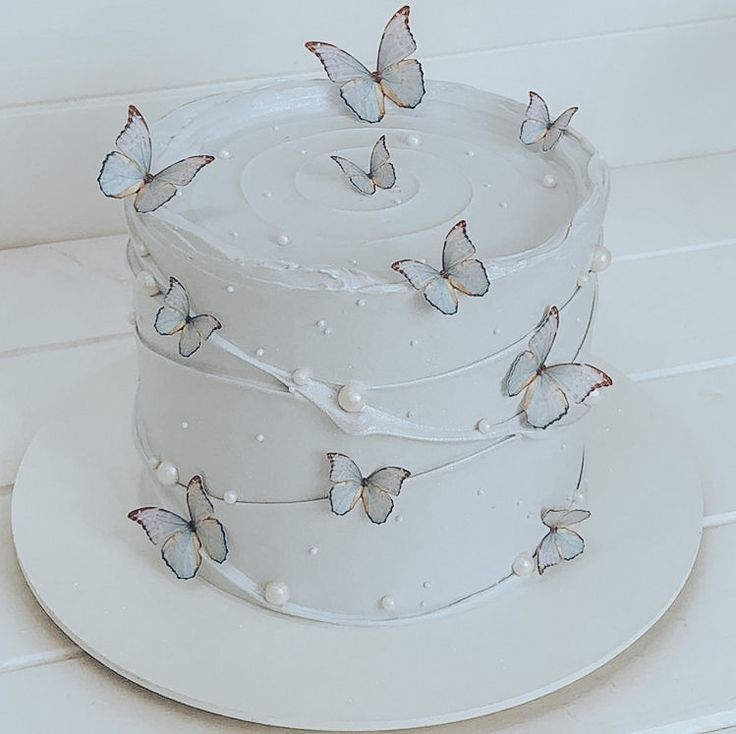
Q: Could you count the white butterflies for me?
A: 10